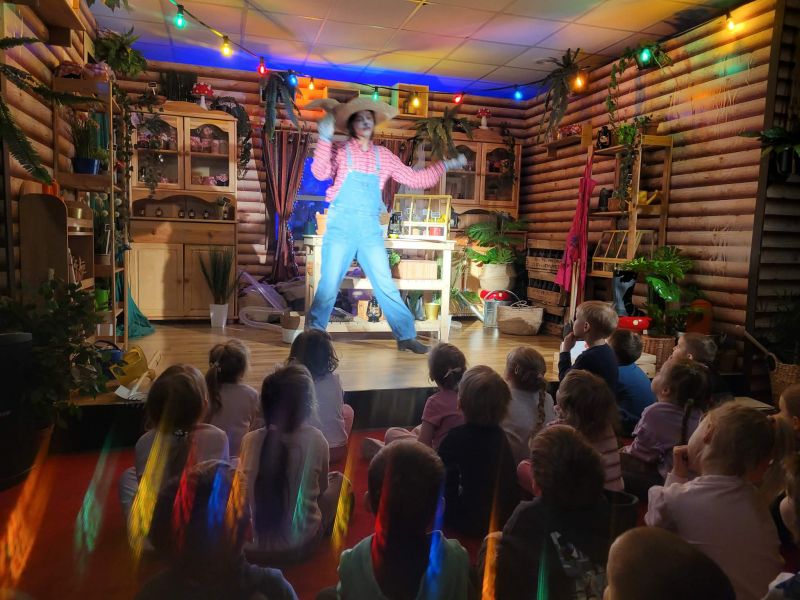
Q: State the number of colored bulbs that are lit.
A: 12